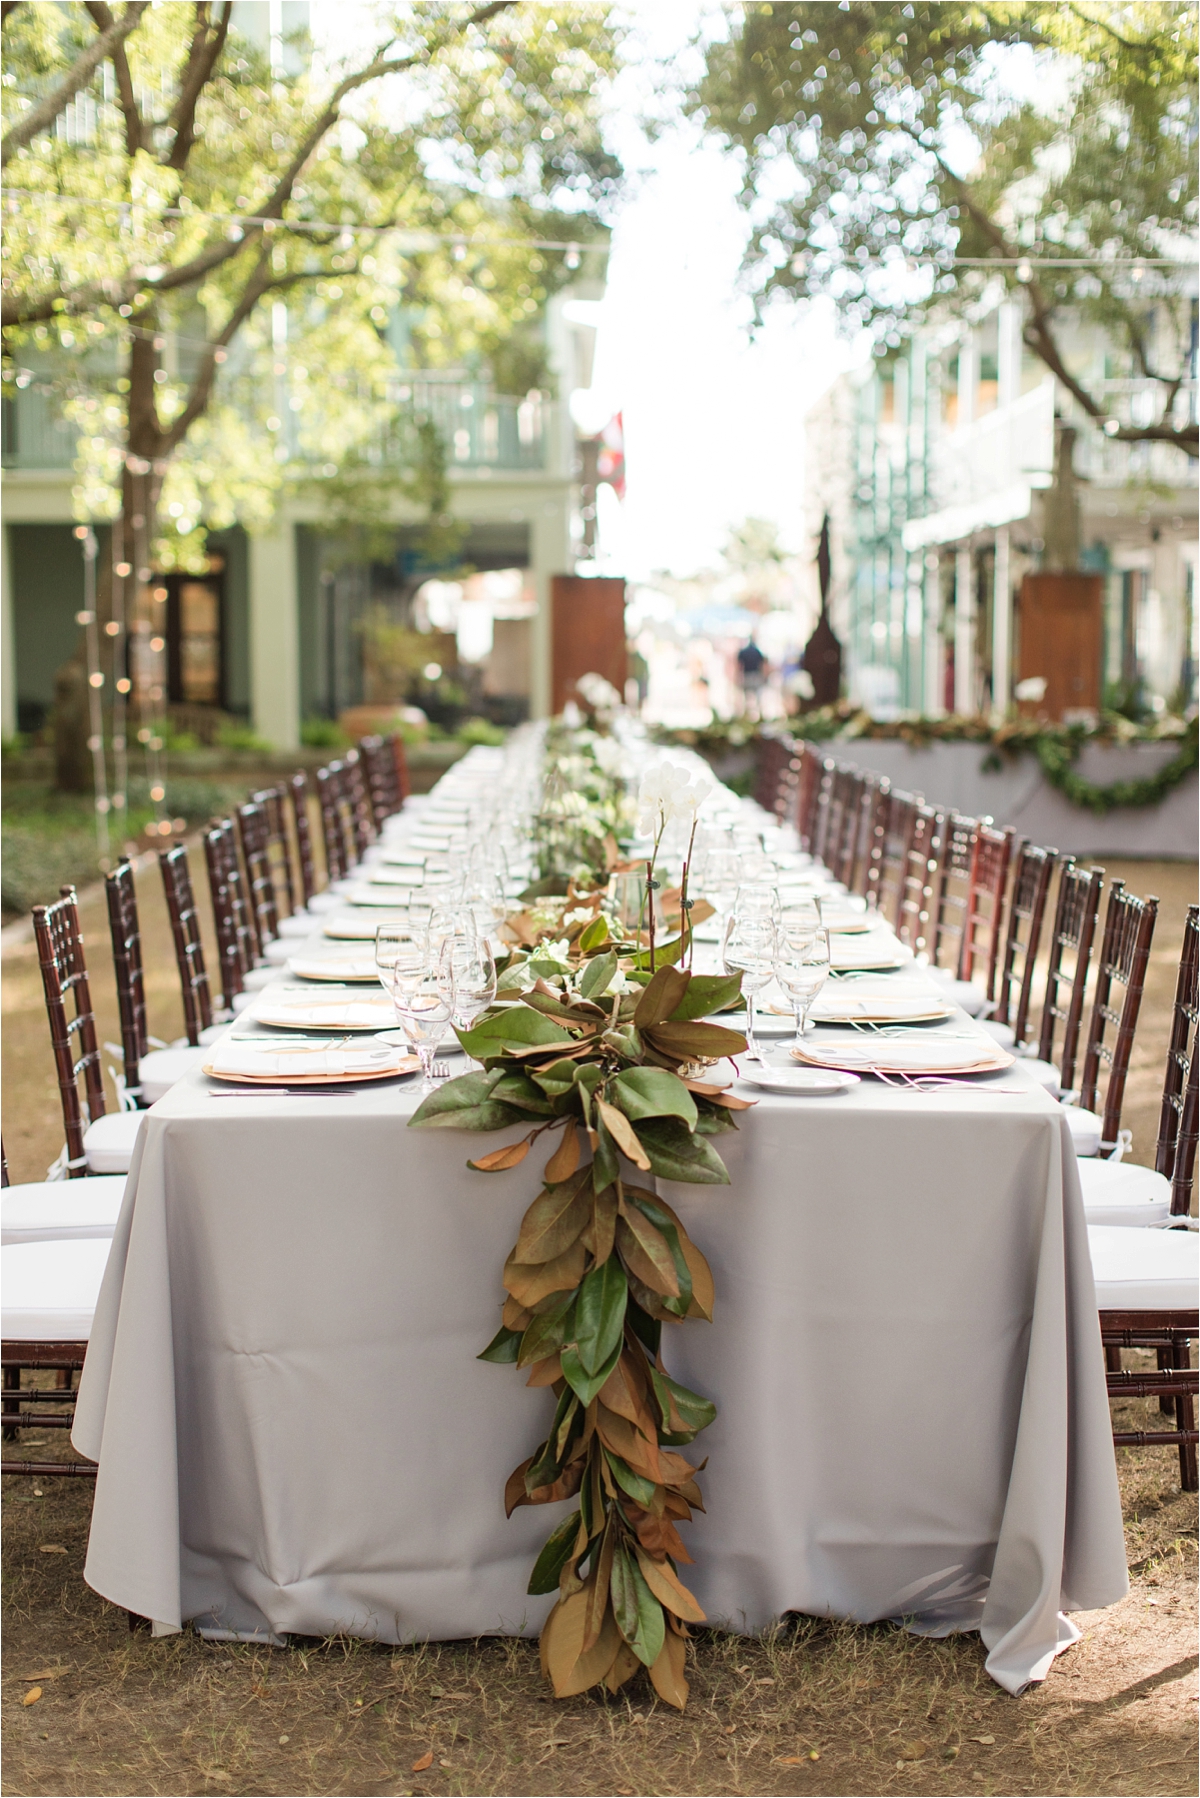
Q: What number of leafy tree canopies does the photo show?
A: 2